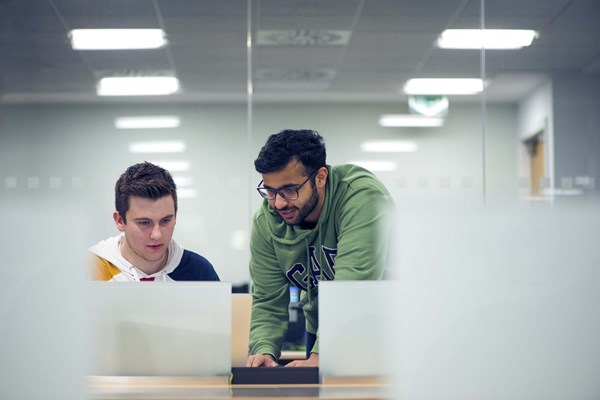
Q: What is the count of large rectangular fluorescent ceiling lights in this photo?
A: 4